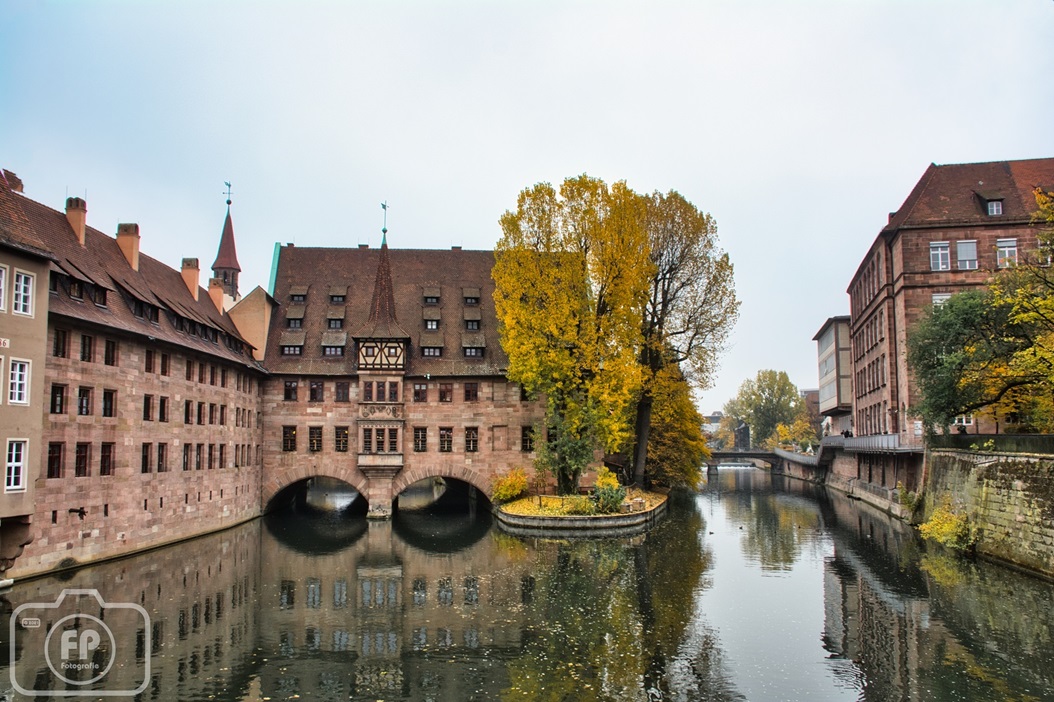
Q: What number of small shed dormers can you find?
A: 12